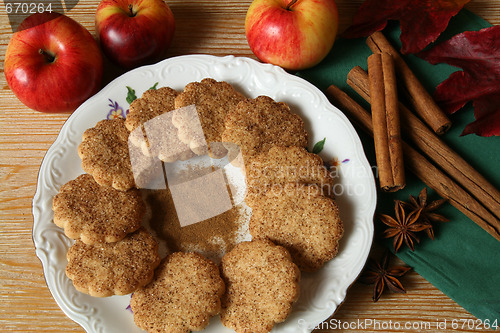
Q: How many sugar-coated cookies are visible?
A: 10